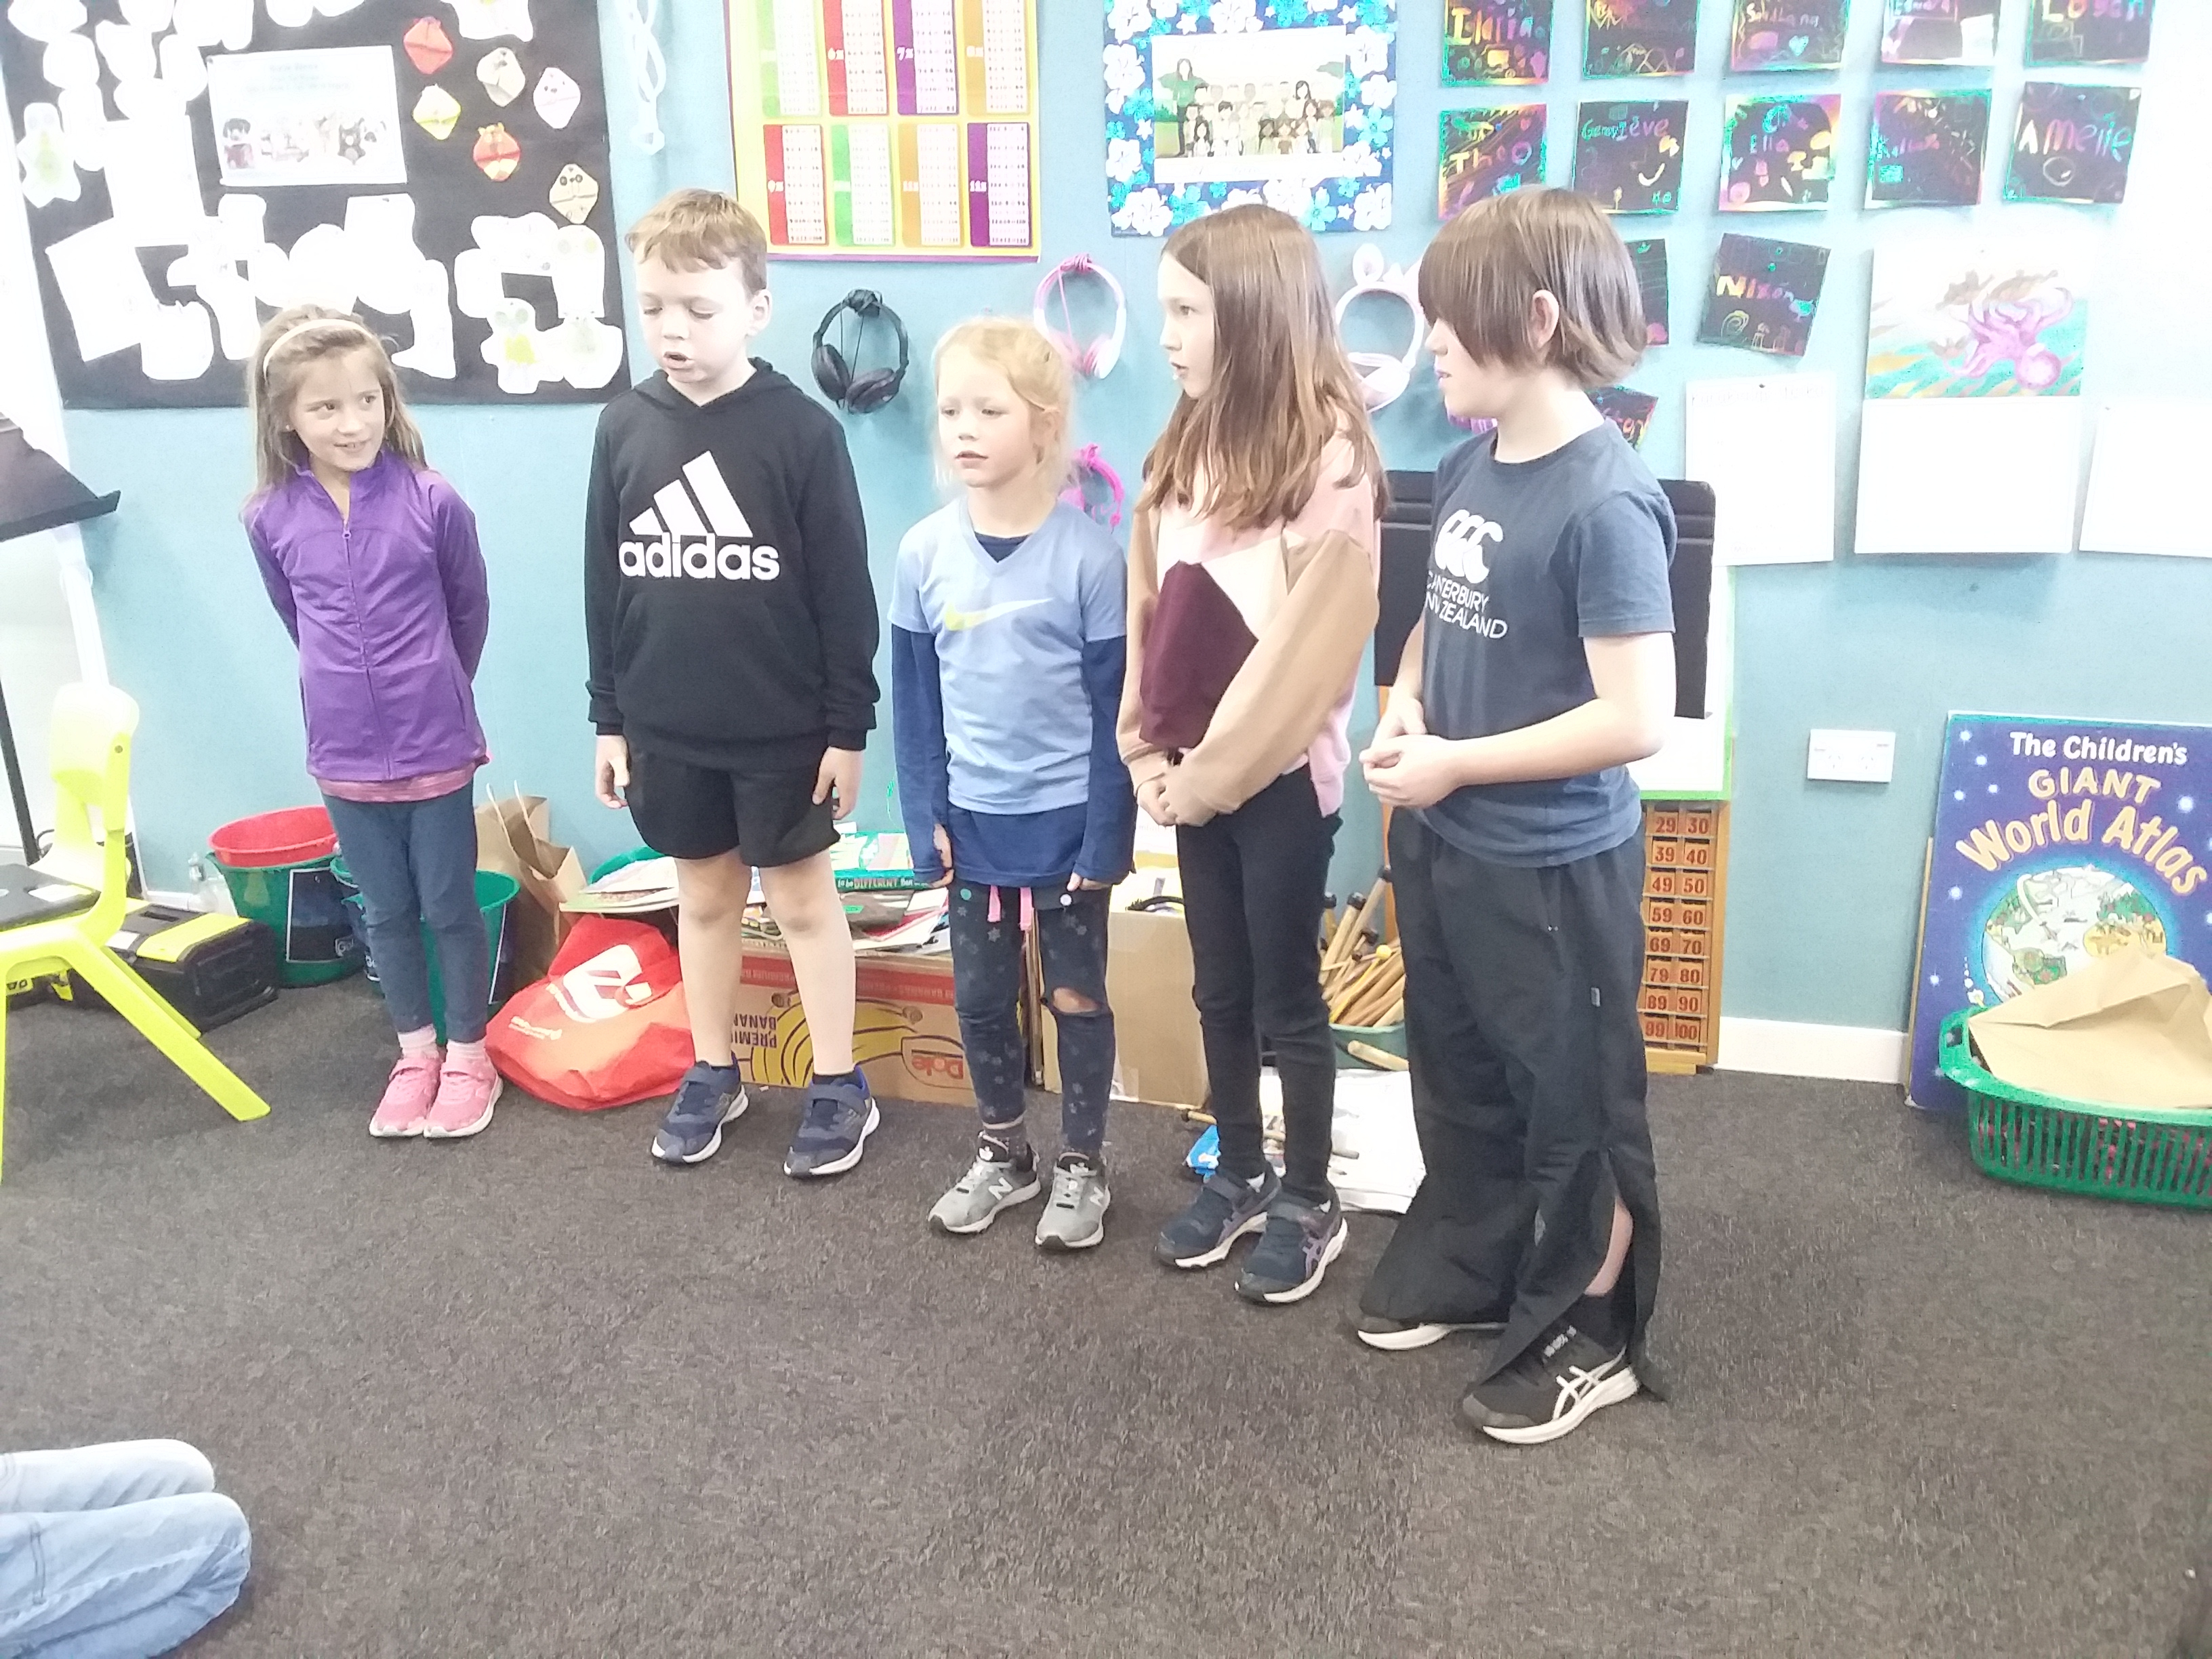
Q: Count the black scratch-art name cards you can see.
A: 13